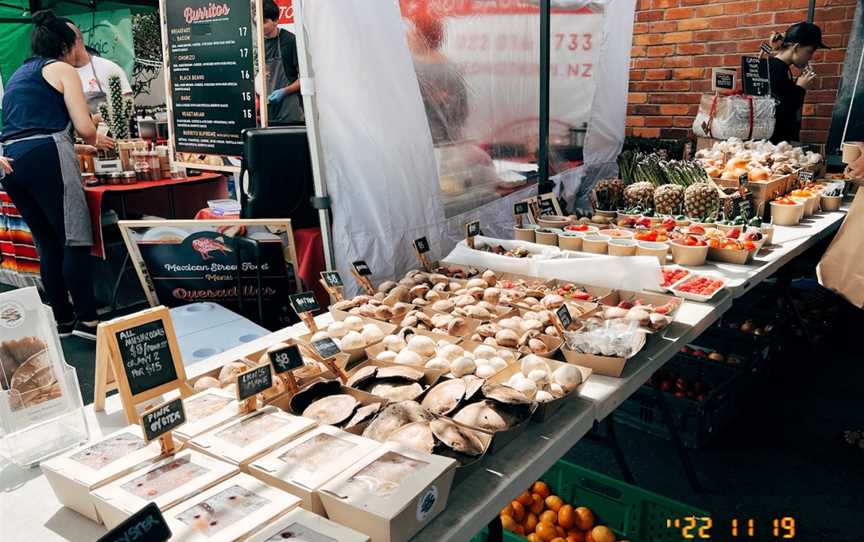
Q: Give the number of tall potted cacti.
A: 1